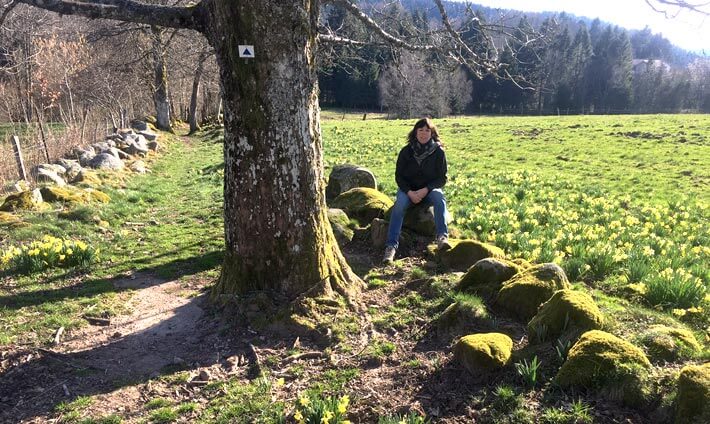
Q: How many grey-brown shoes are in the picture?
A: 2